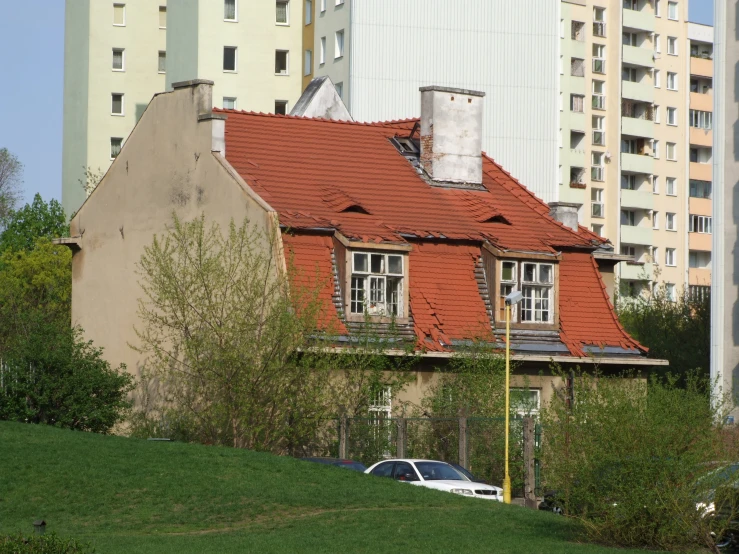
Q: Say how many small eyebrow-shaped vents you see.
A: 2